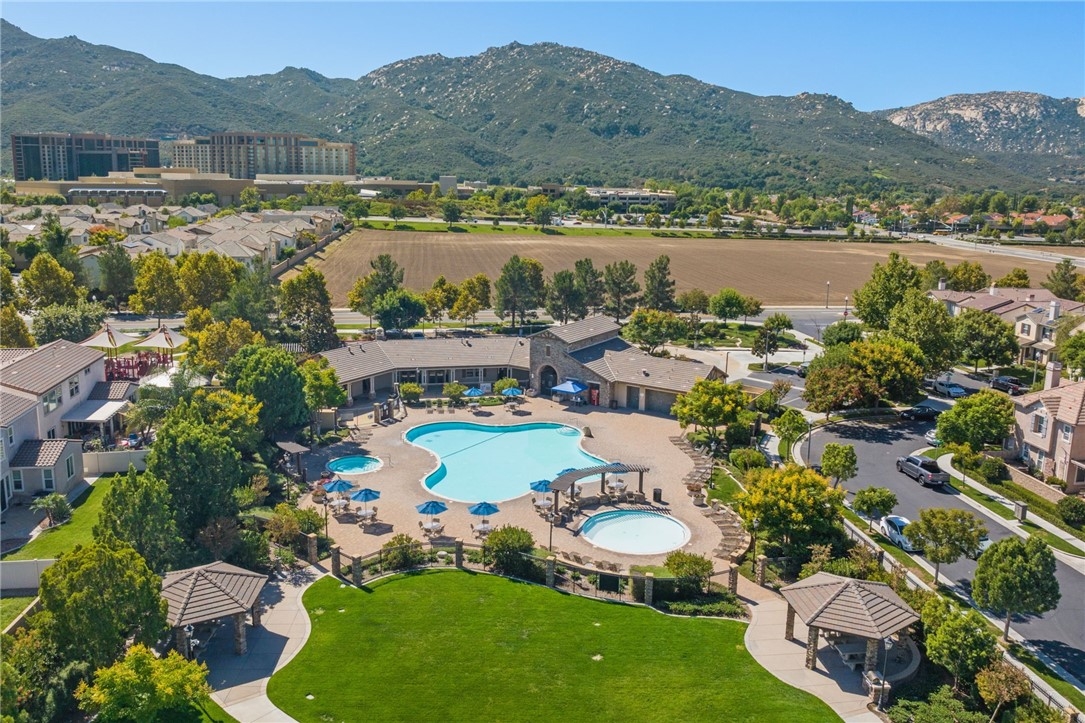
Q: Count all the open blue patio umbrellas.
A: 9